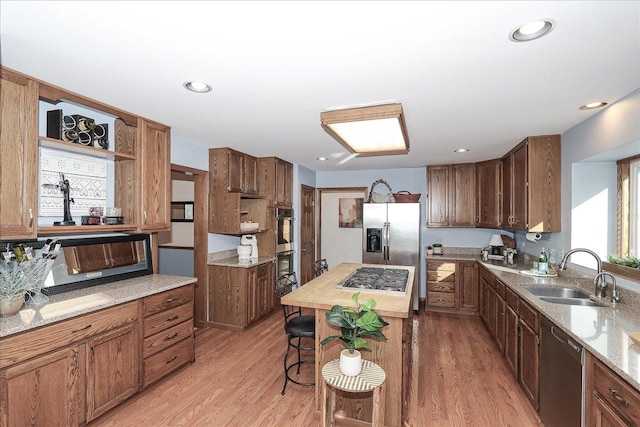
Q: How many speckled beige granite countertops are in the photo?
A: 3